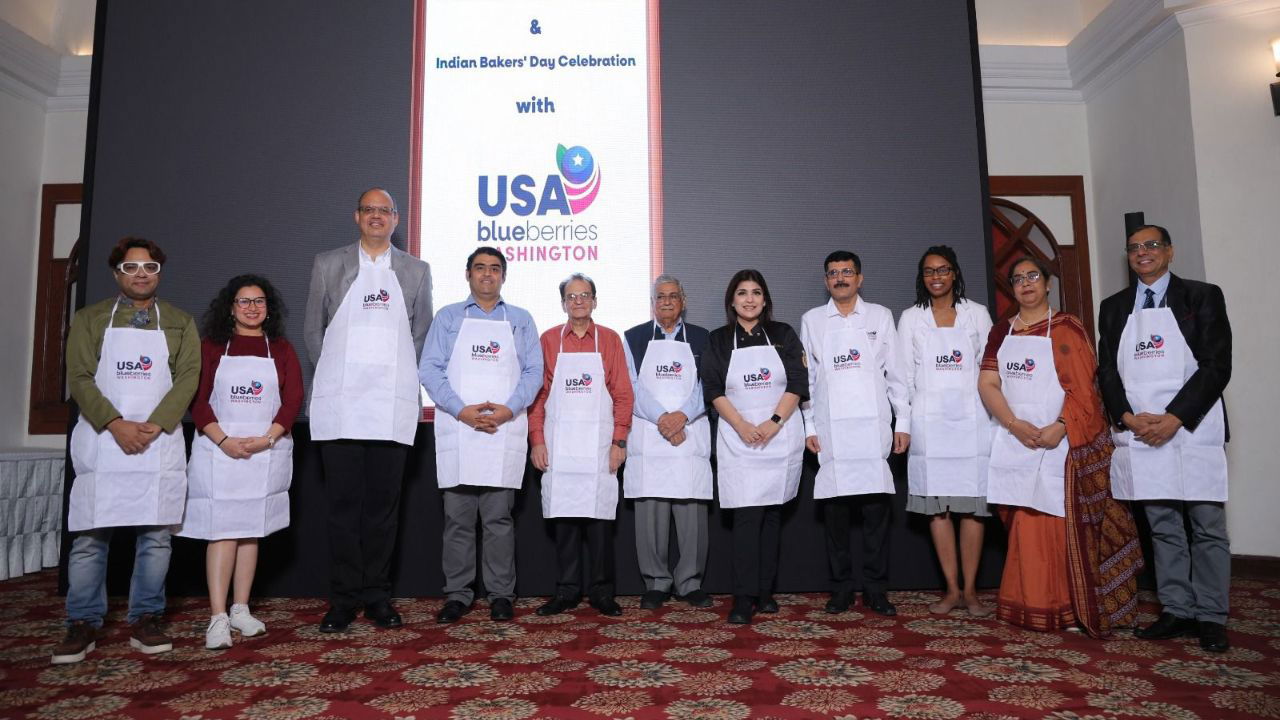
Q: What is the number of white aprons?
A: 11